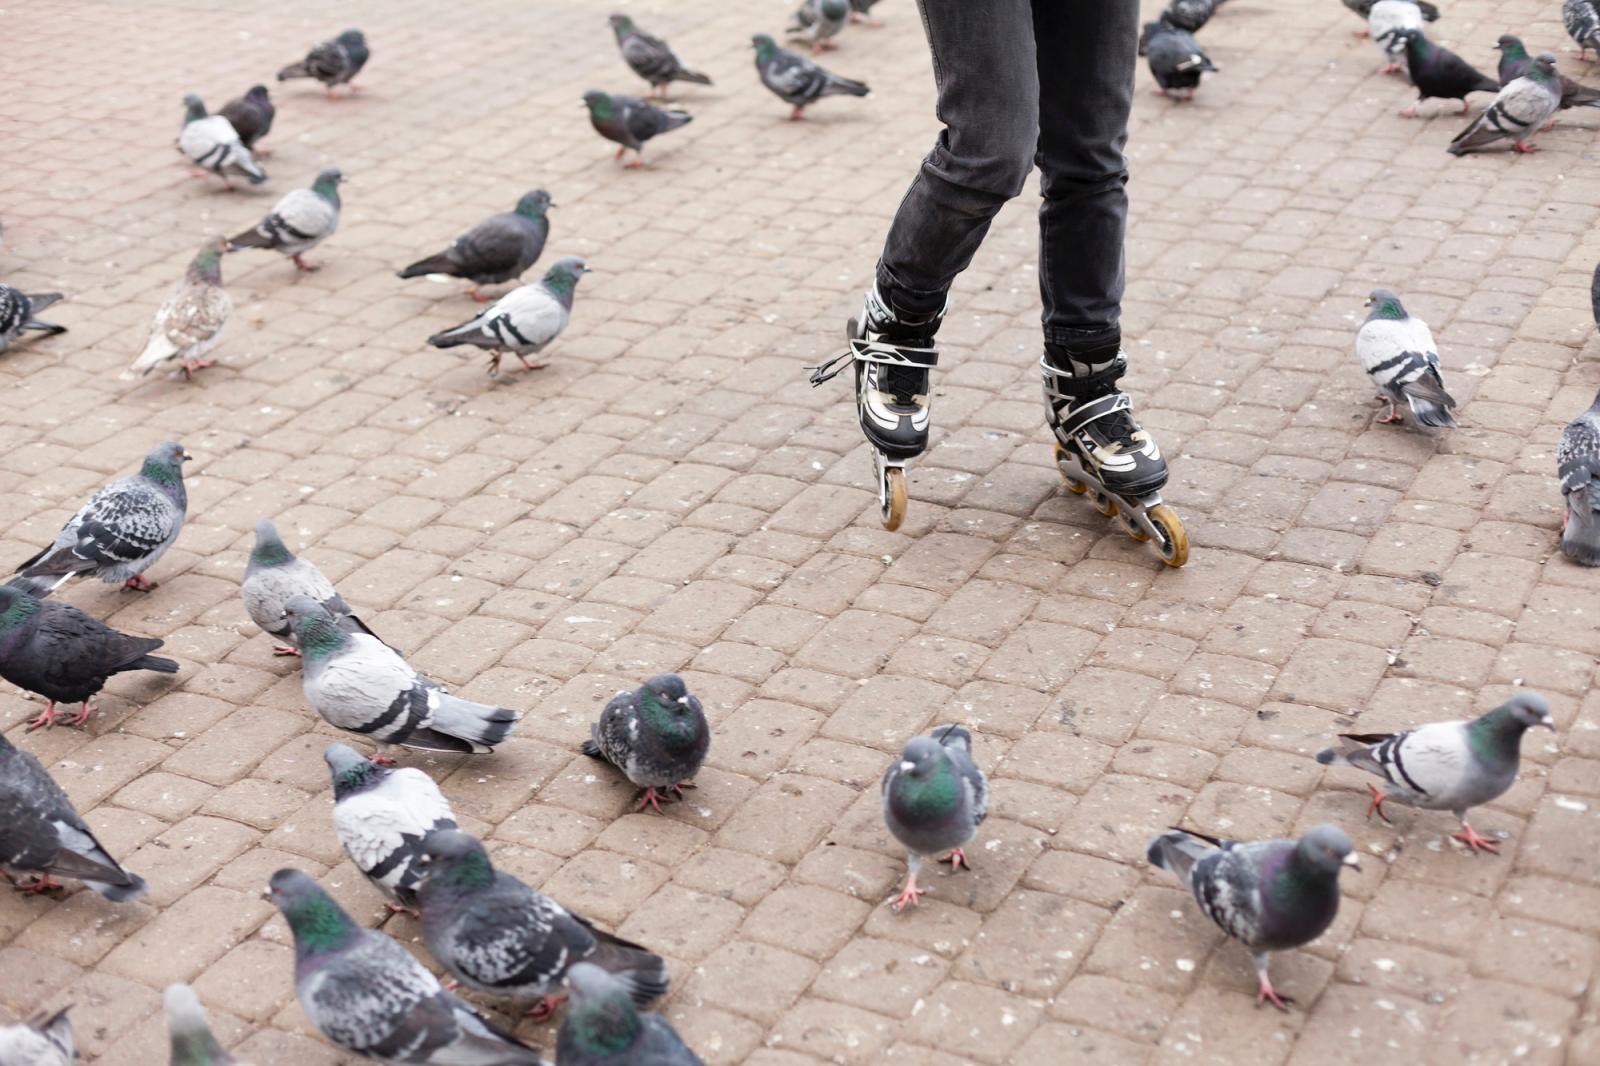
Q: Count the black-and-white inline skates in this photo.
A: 2